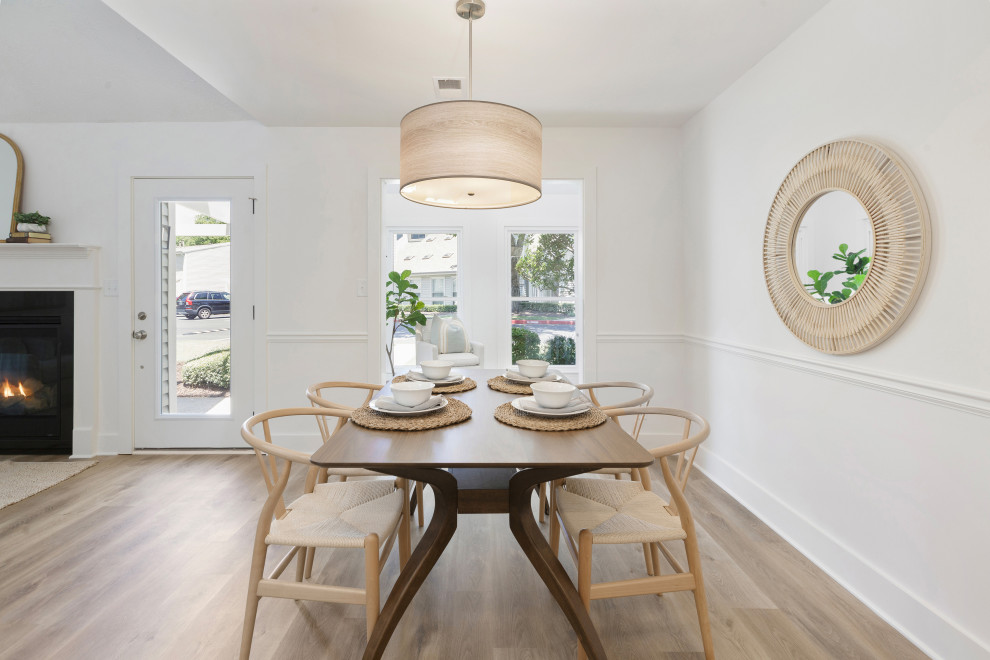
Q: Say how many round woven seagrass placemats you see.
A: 4